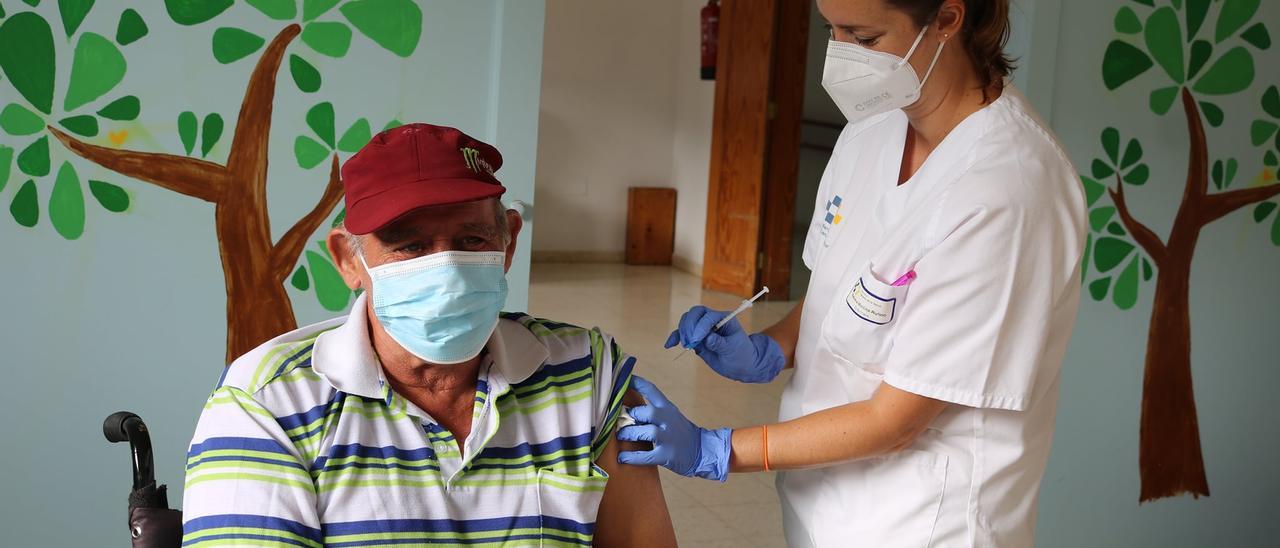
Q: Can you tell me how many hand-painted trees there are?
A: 2